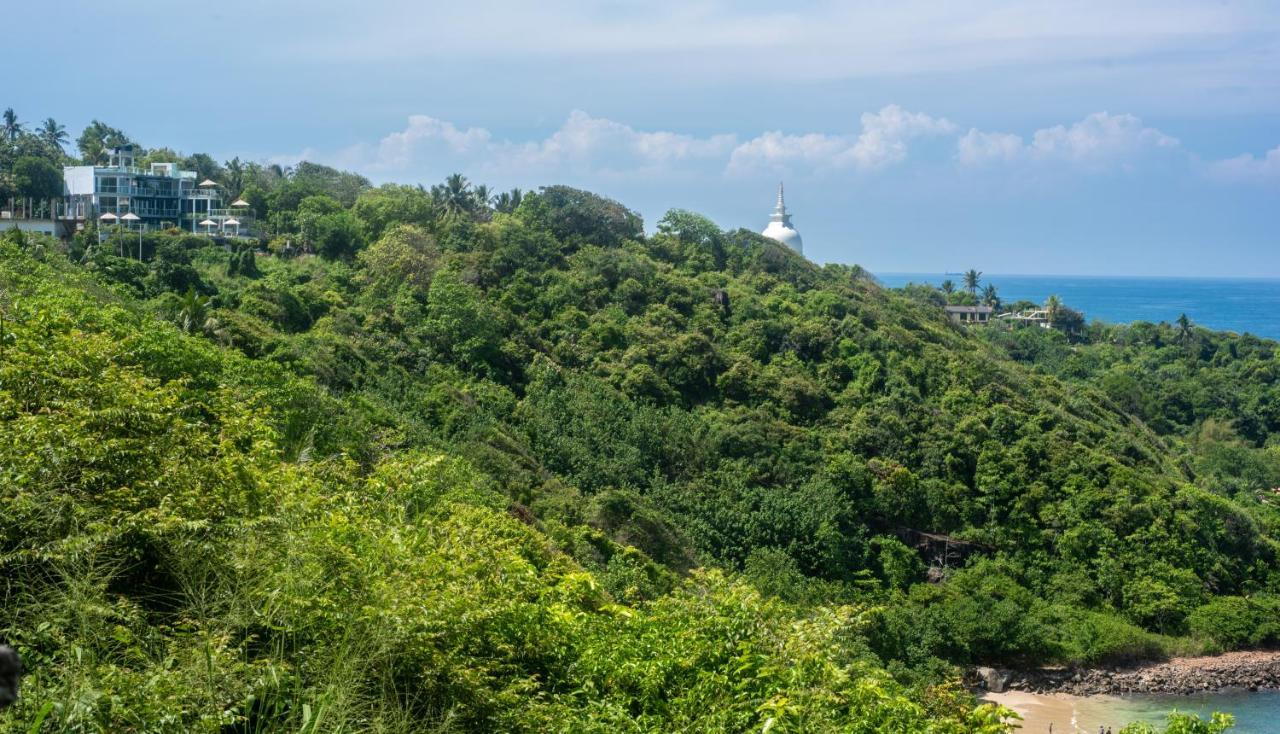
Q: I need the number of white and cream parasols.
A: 6